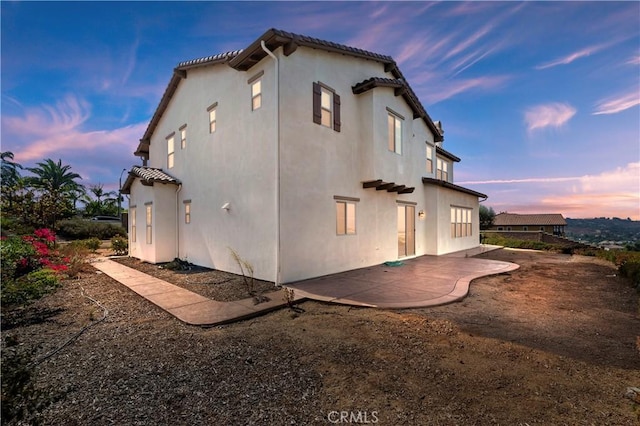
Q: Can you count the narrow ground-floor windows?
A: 3